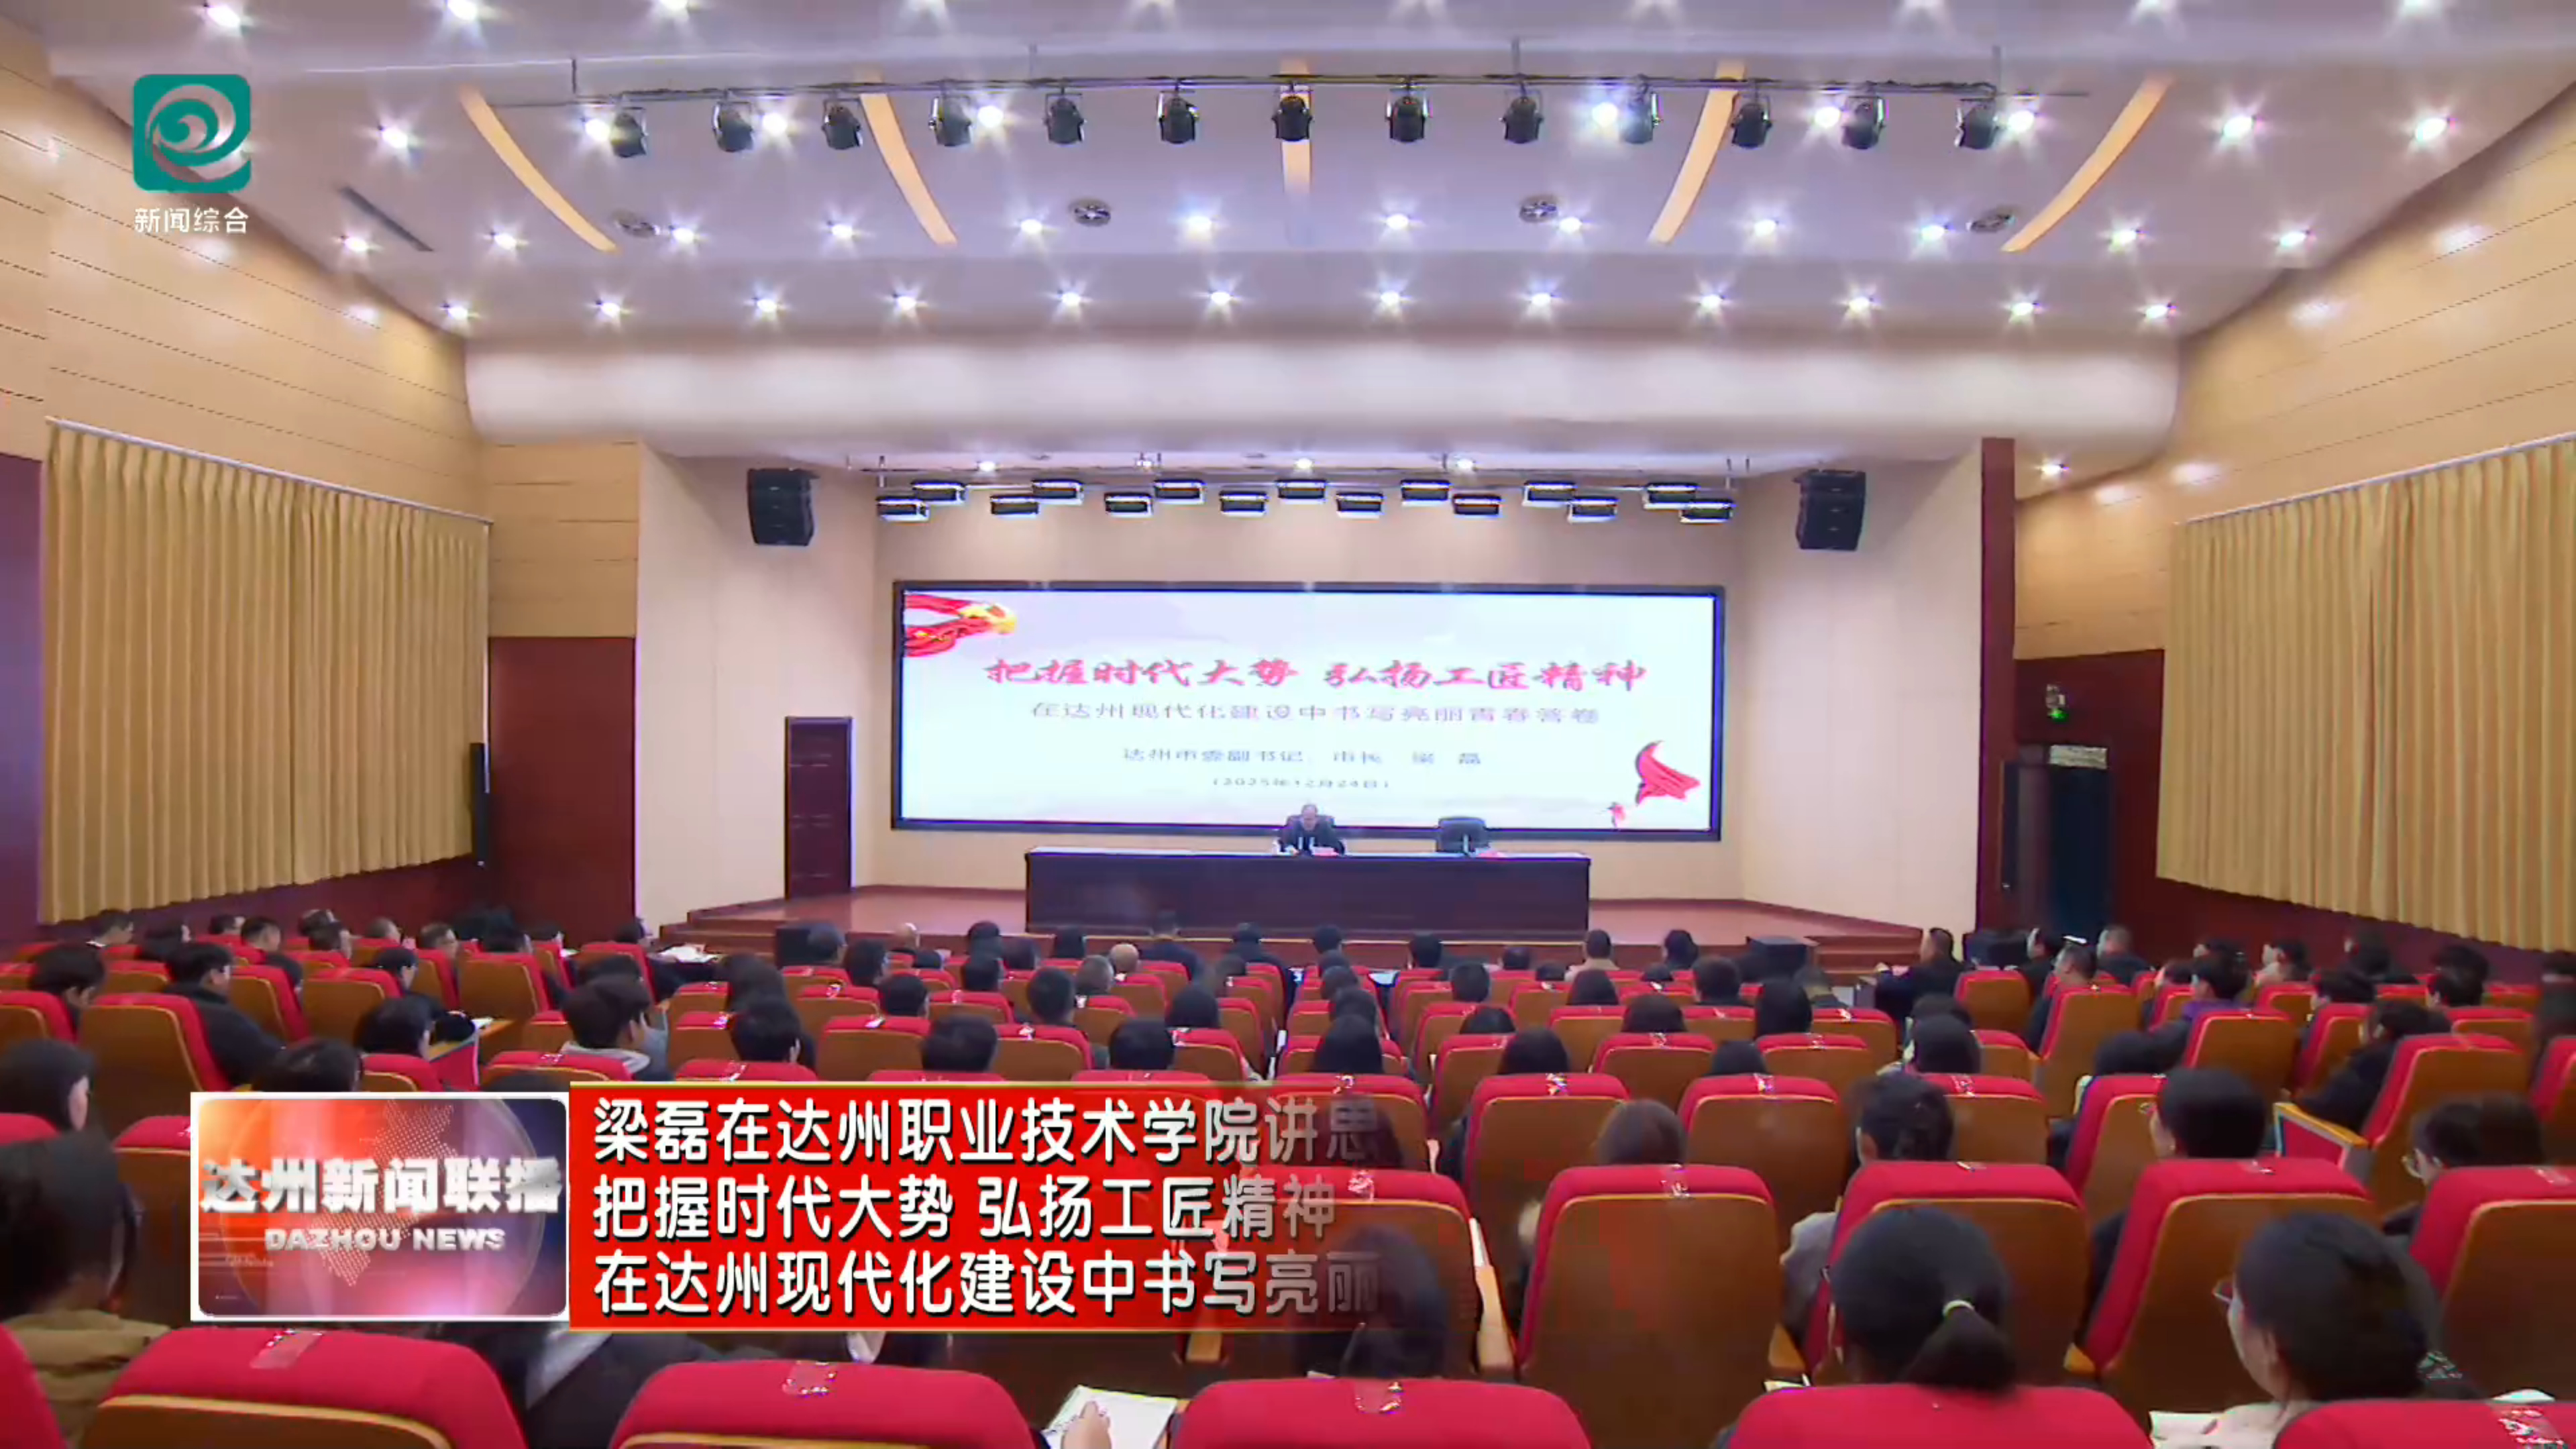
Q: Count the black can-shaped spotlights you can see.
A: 13